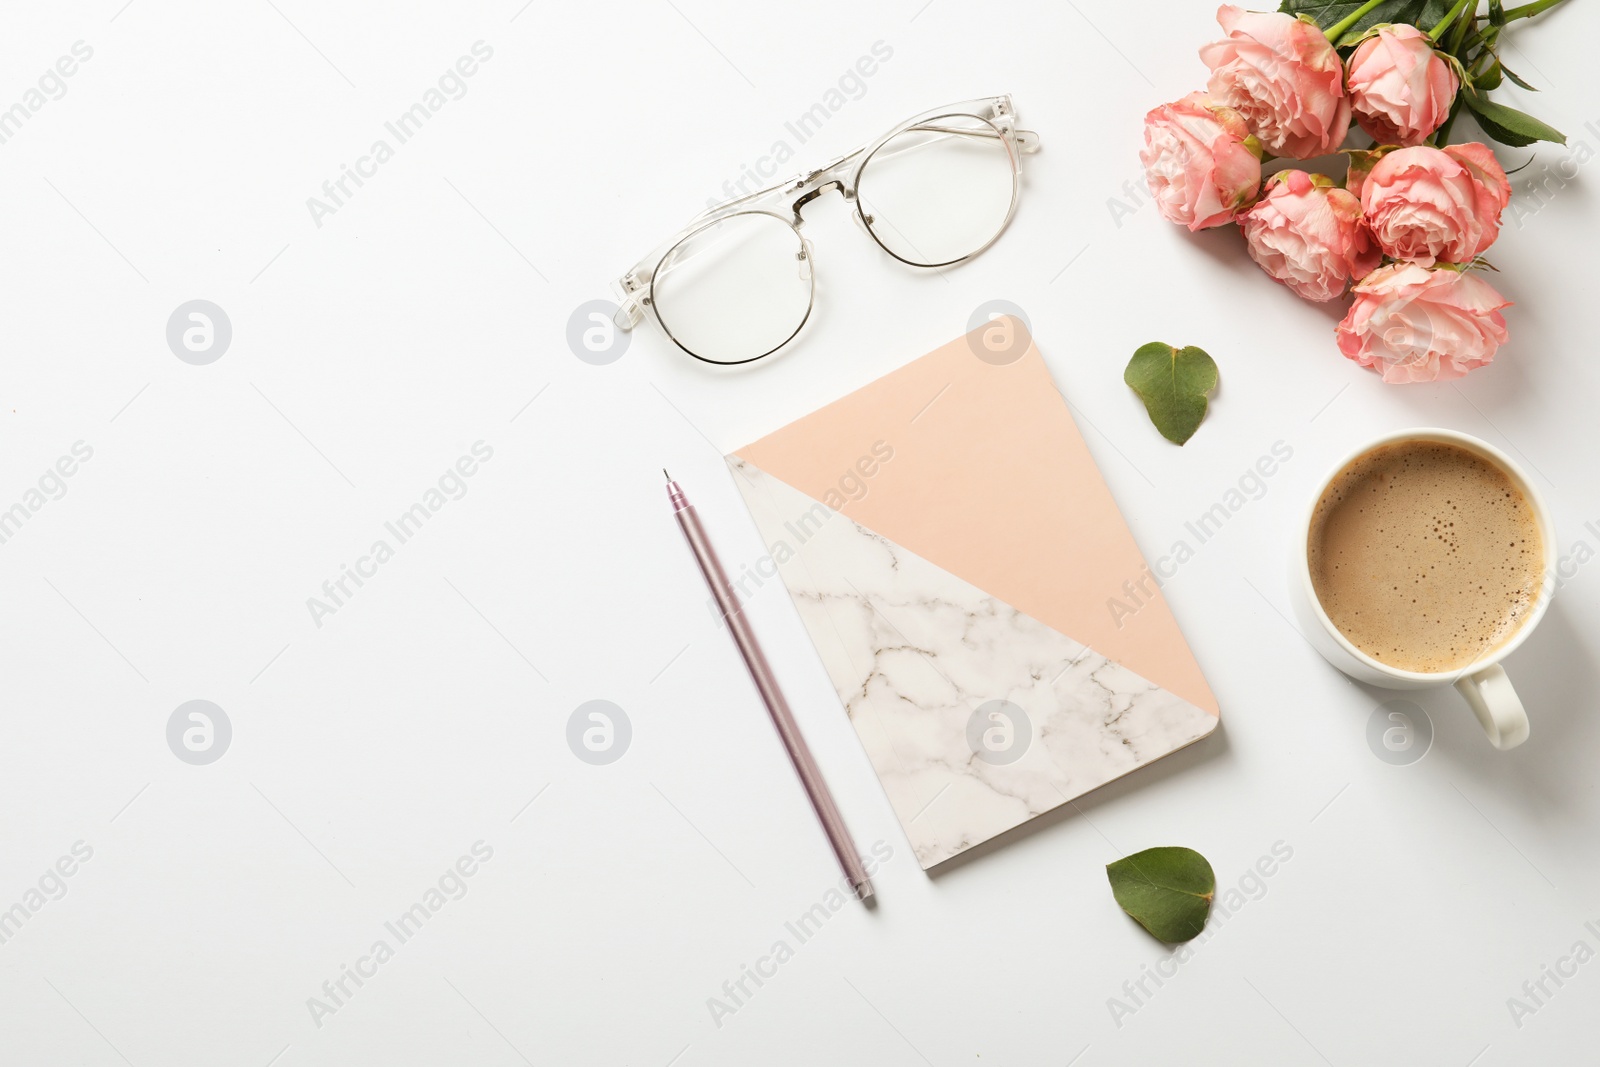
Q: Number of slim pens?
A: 1